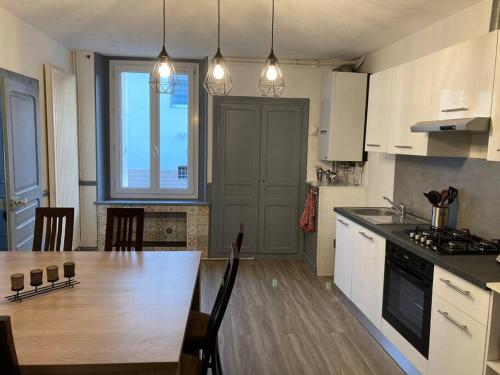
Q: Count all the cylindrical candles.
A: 4